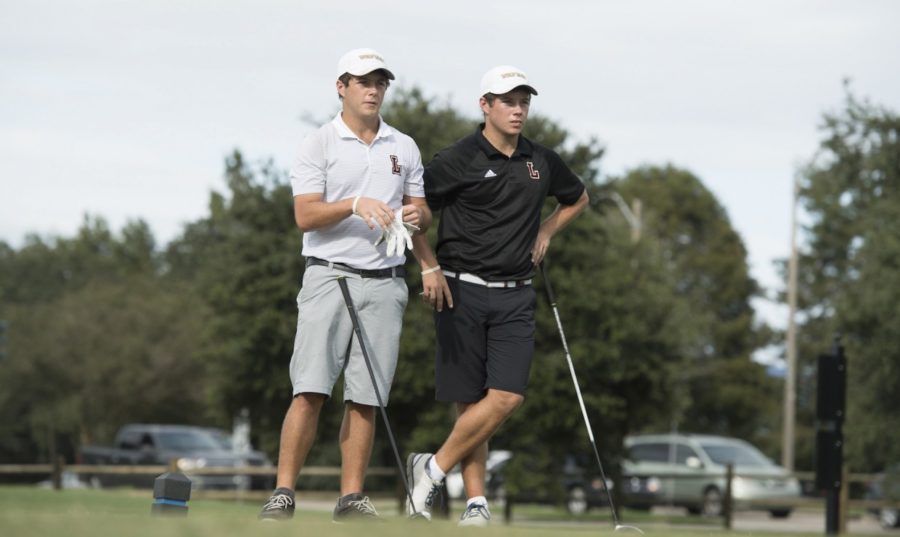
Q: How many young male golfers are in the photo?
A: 2